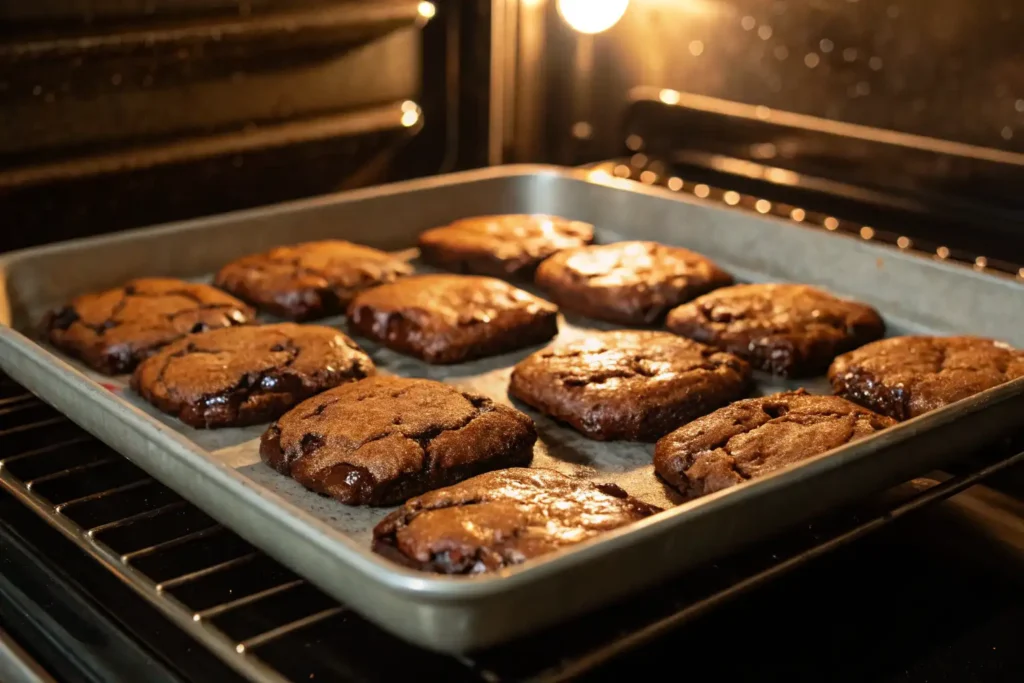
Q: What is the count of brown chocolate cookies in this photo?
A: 12